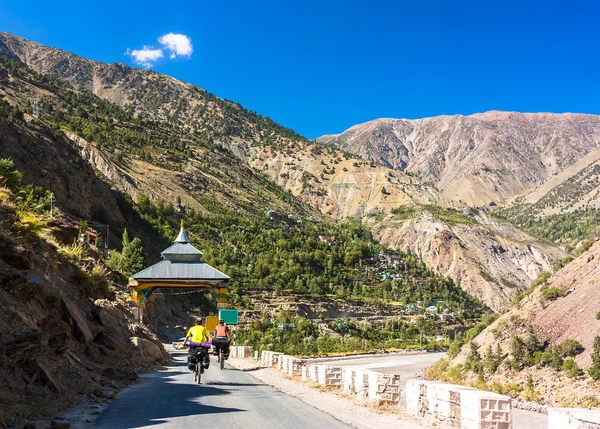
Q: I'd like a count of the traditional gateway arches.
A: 1